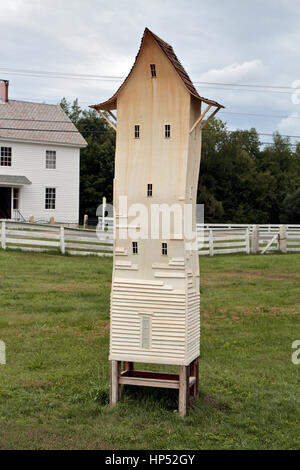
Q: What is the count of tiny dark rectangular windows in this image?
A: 6